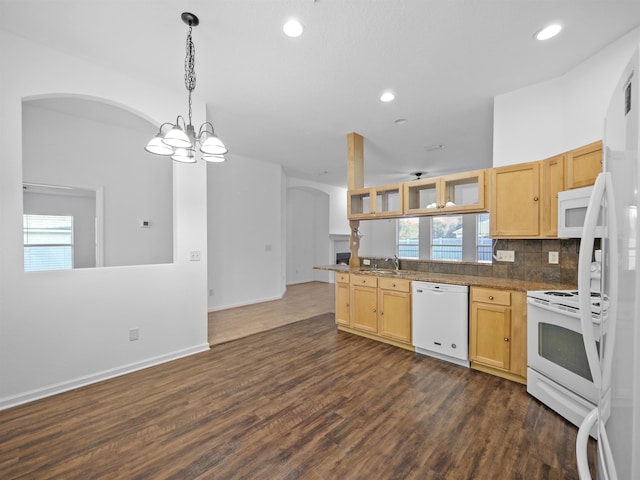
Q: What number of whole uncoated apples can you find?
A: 0